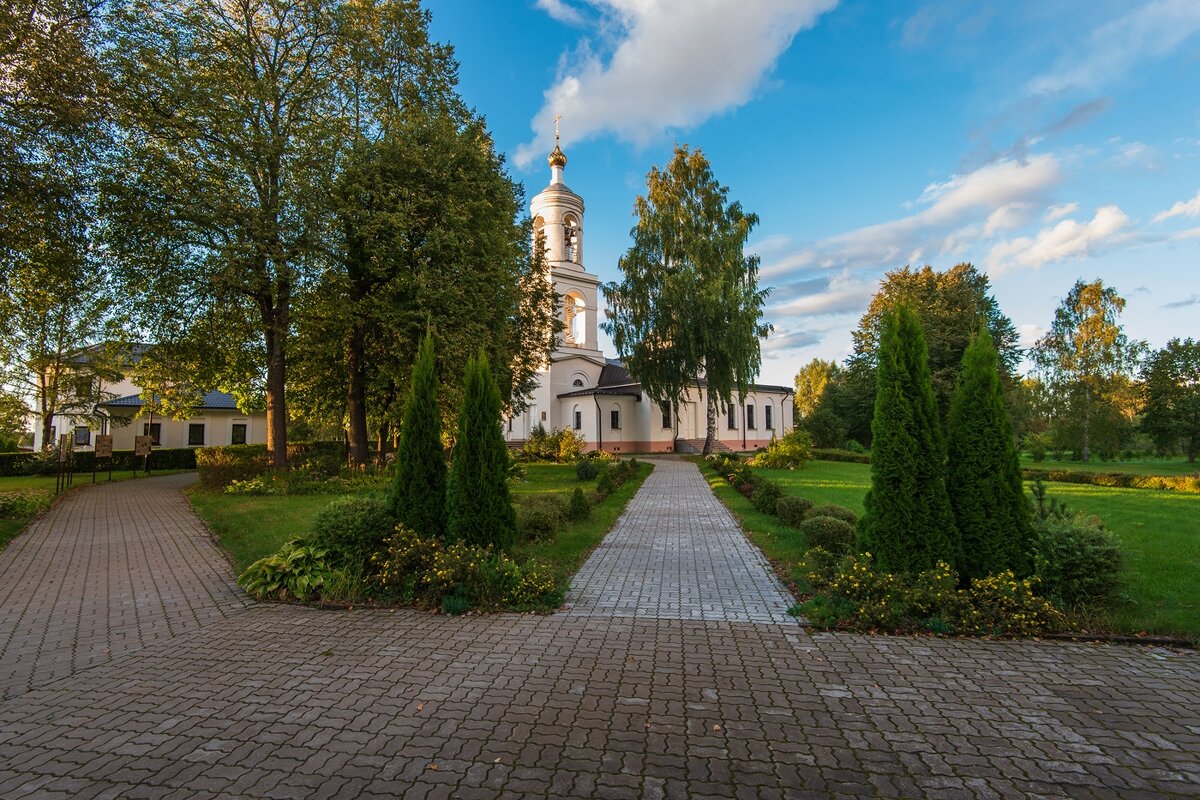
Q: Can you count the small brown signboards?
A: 4